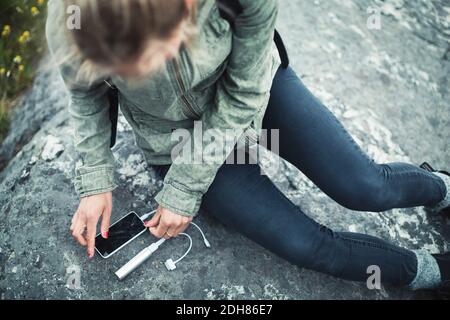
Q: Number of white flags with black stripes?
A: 0